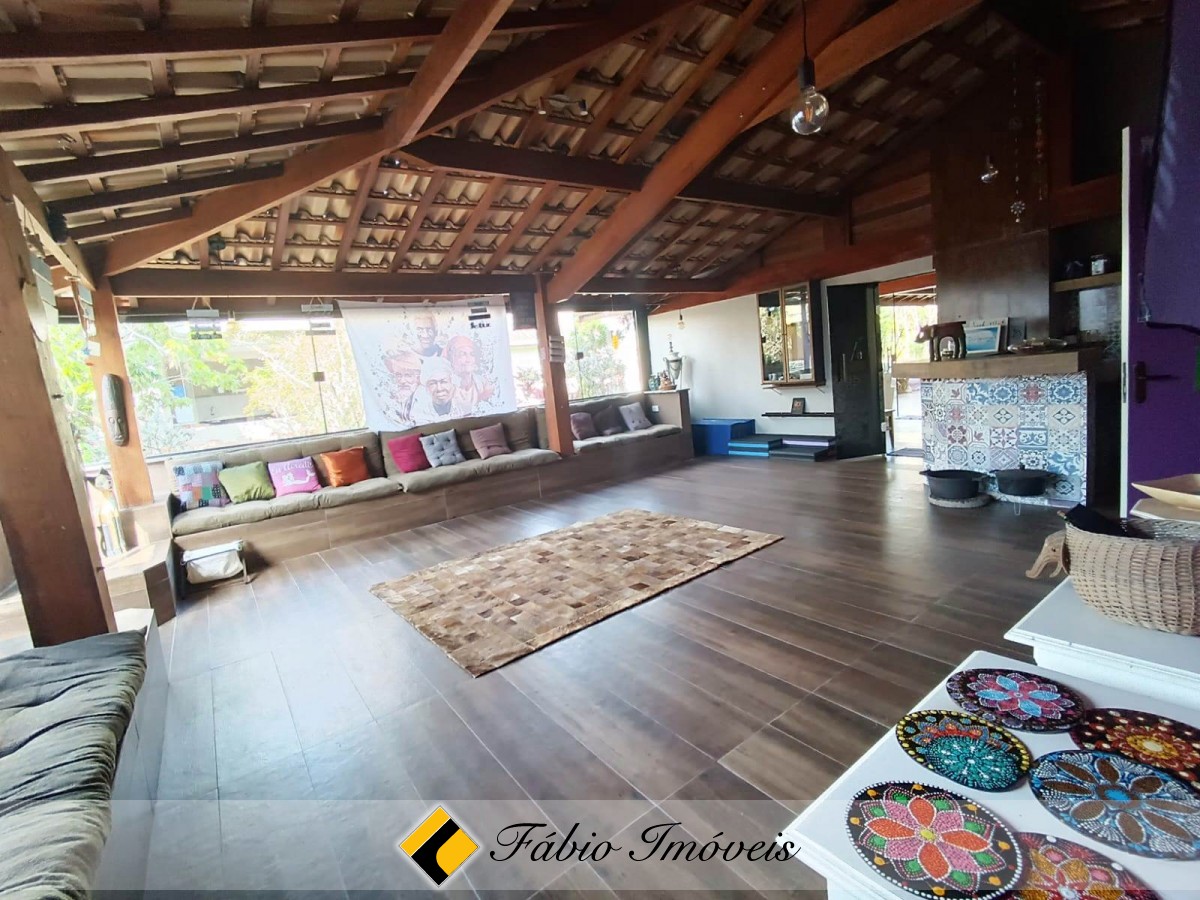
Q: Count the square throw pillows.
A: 10